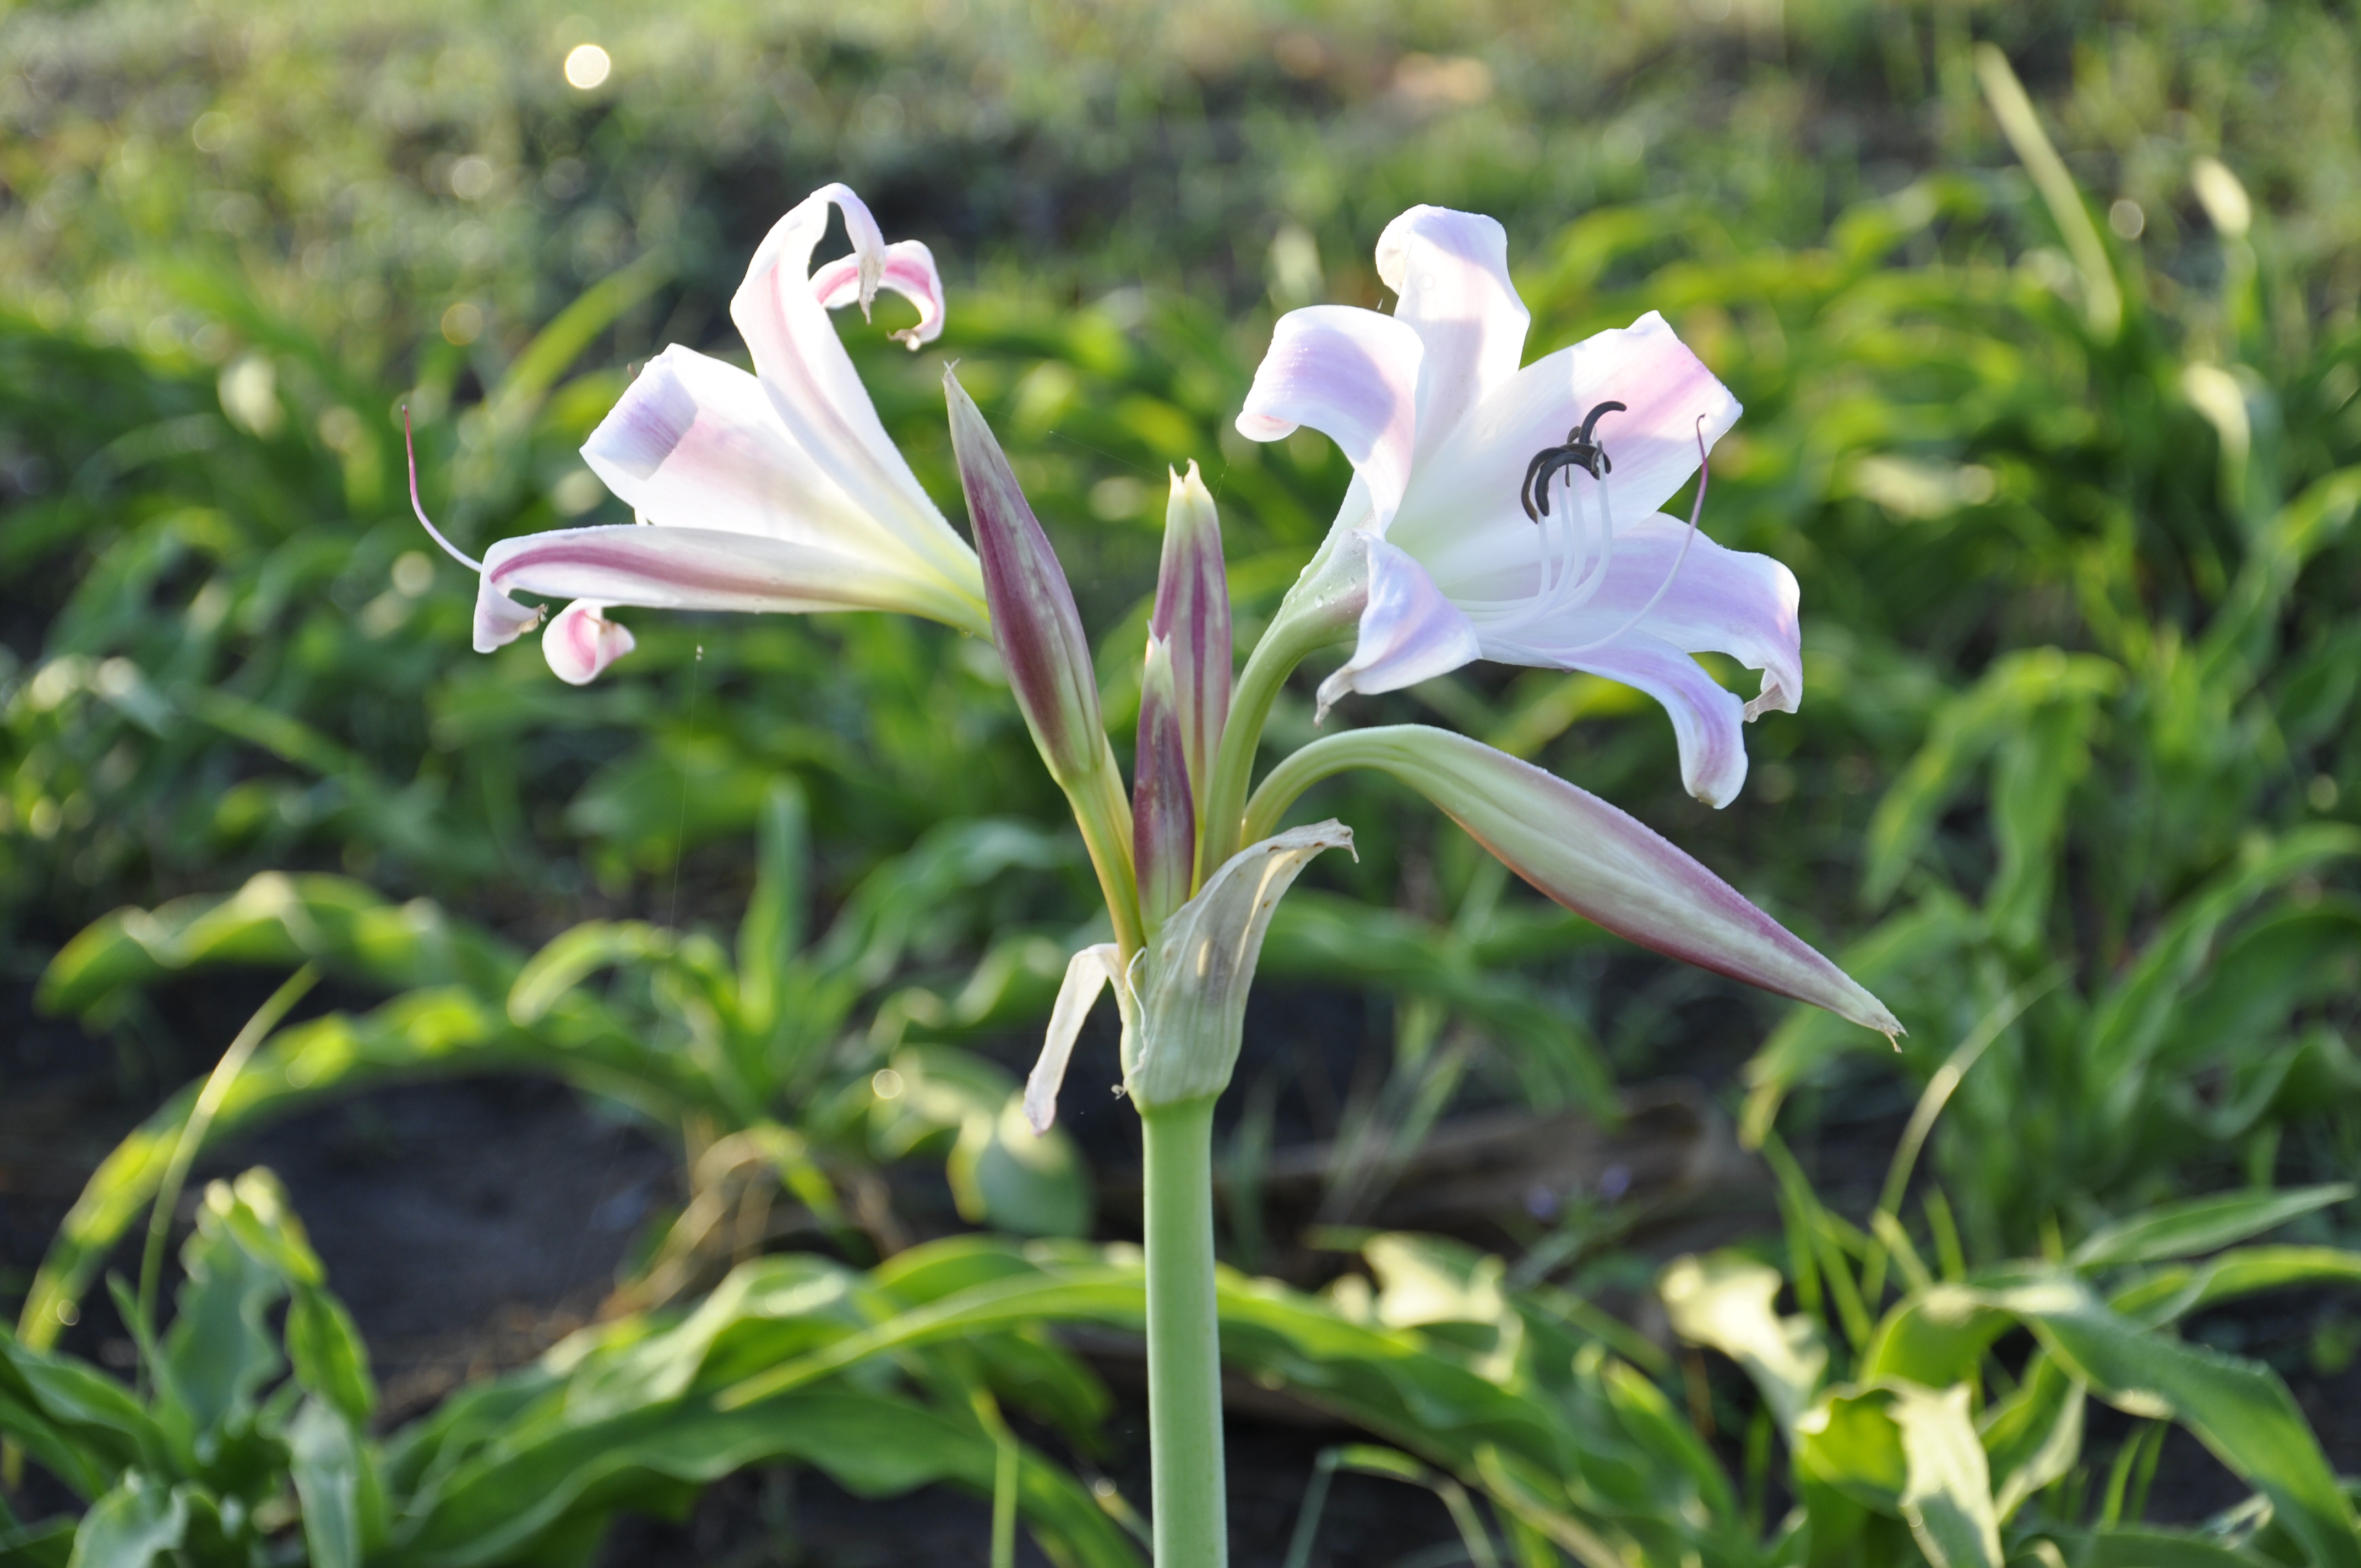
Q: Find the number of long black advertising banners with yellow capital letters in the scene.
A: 0